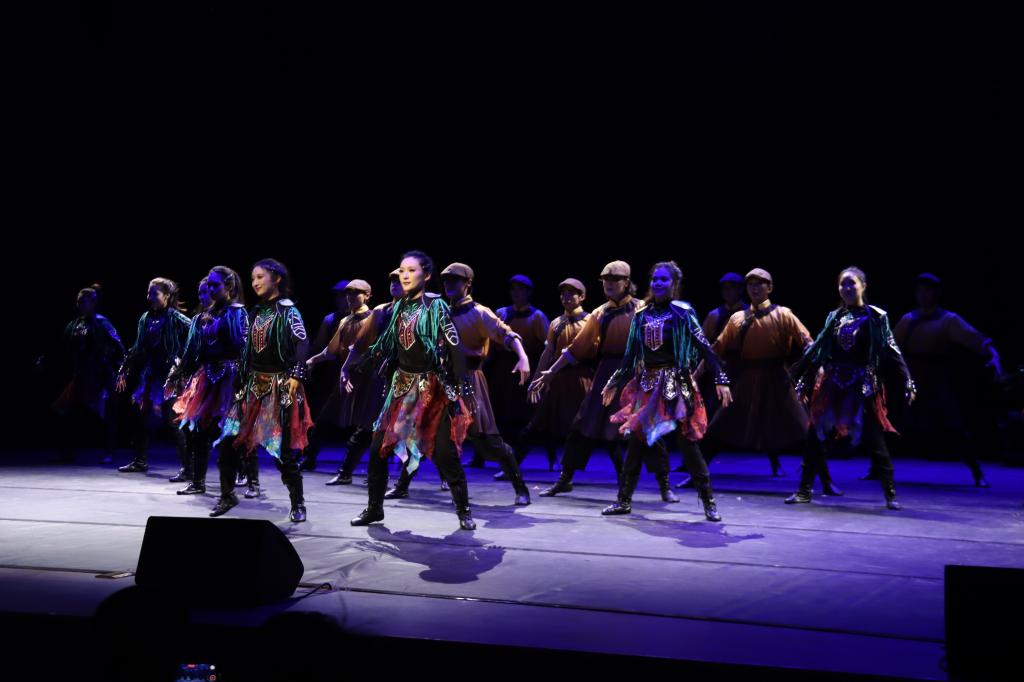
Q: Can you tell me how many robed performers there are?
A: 10